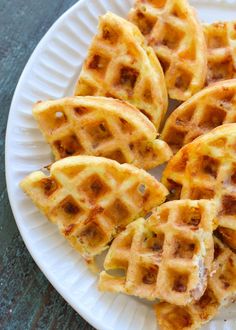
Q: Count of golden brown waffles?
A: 9